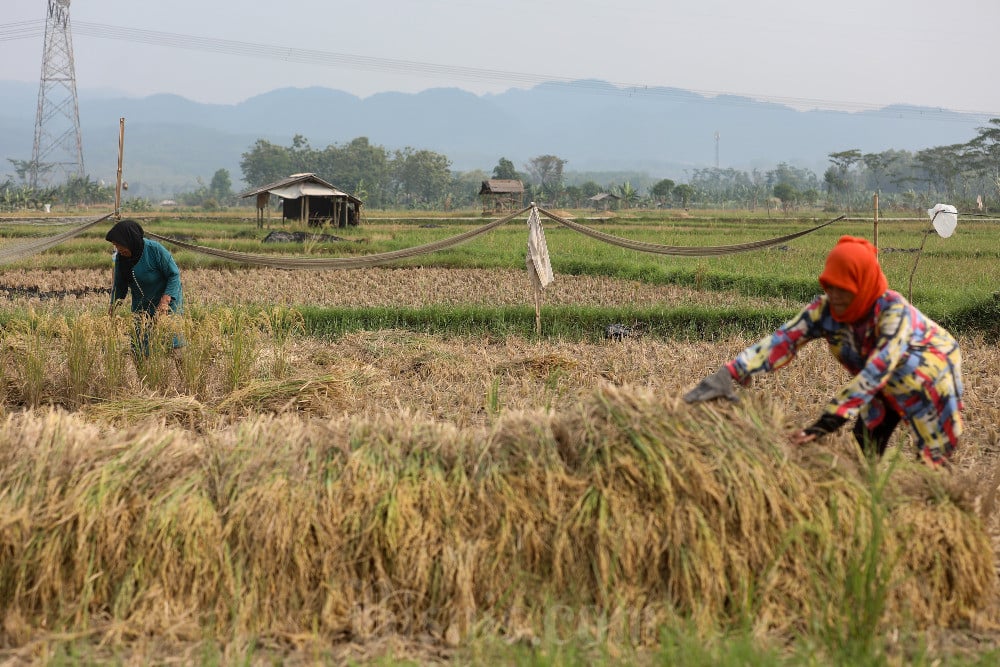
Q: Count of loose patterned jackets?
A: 1